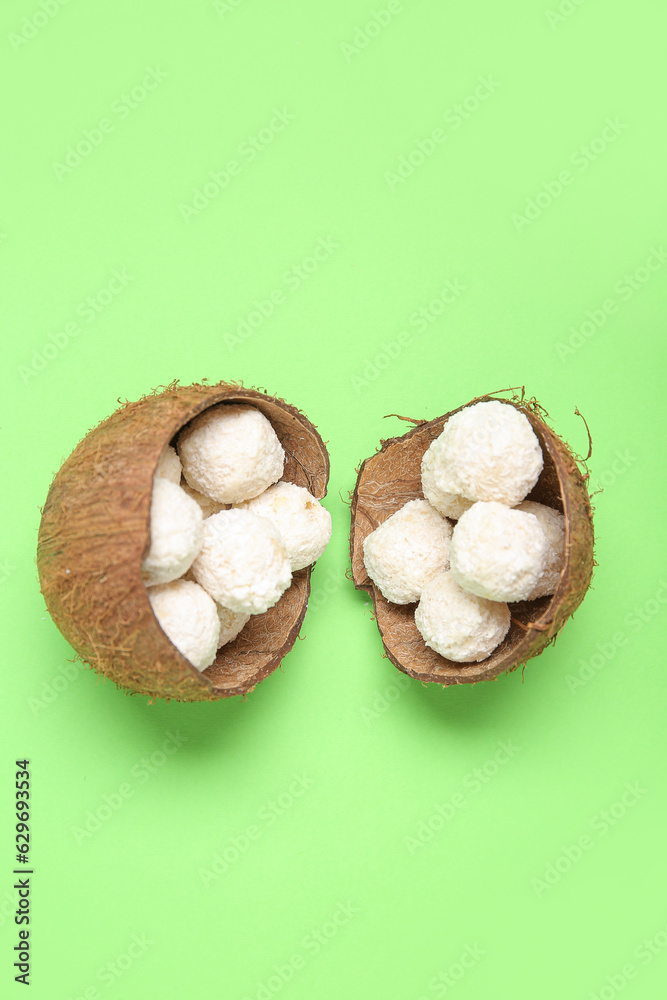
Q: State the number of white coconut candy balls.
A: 14